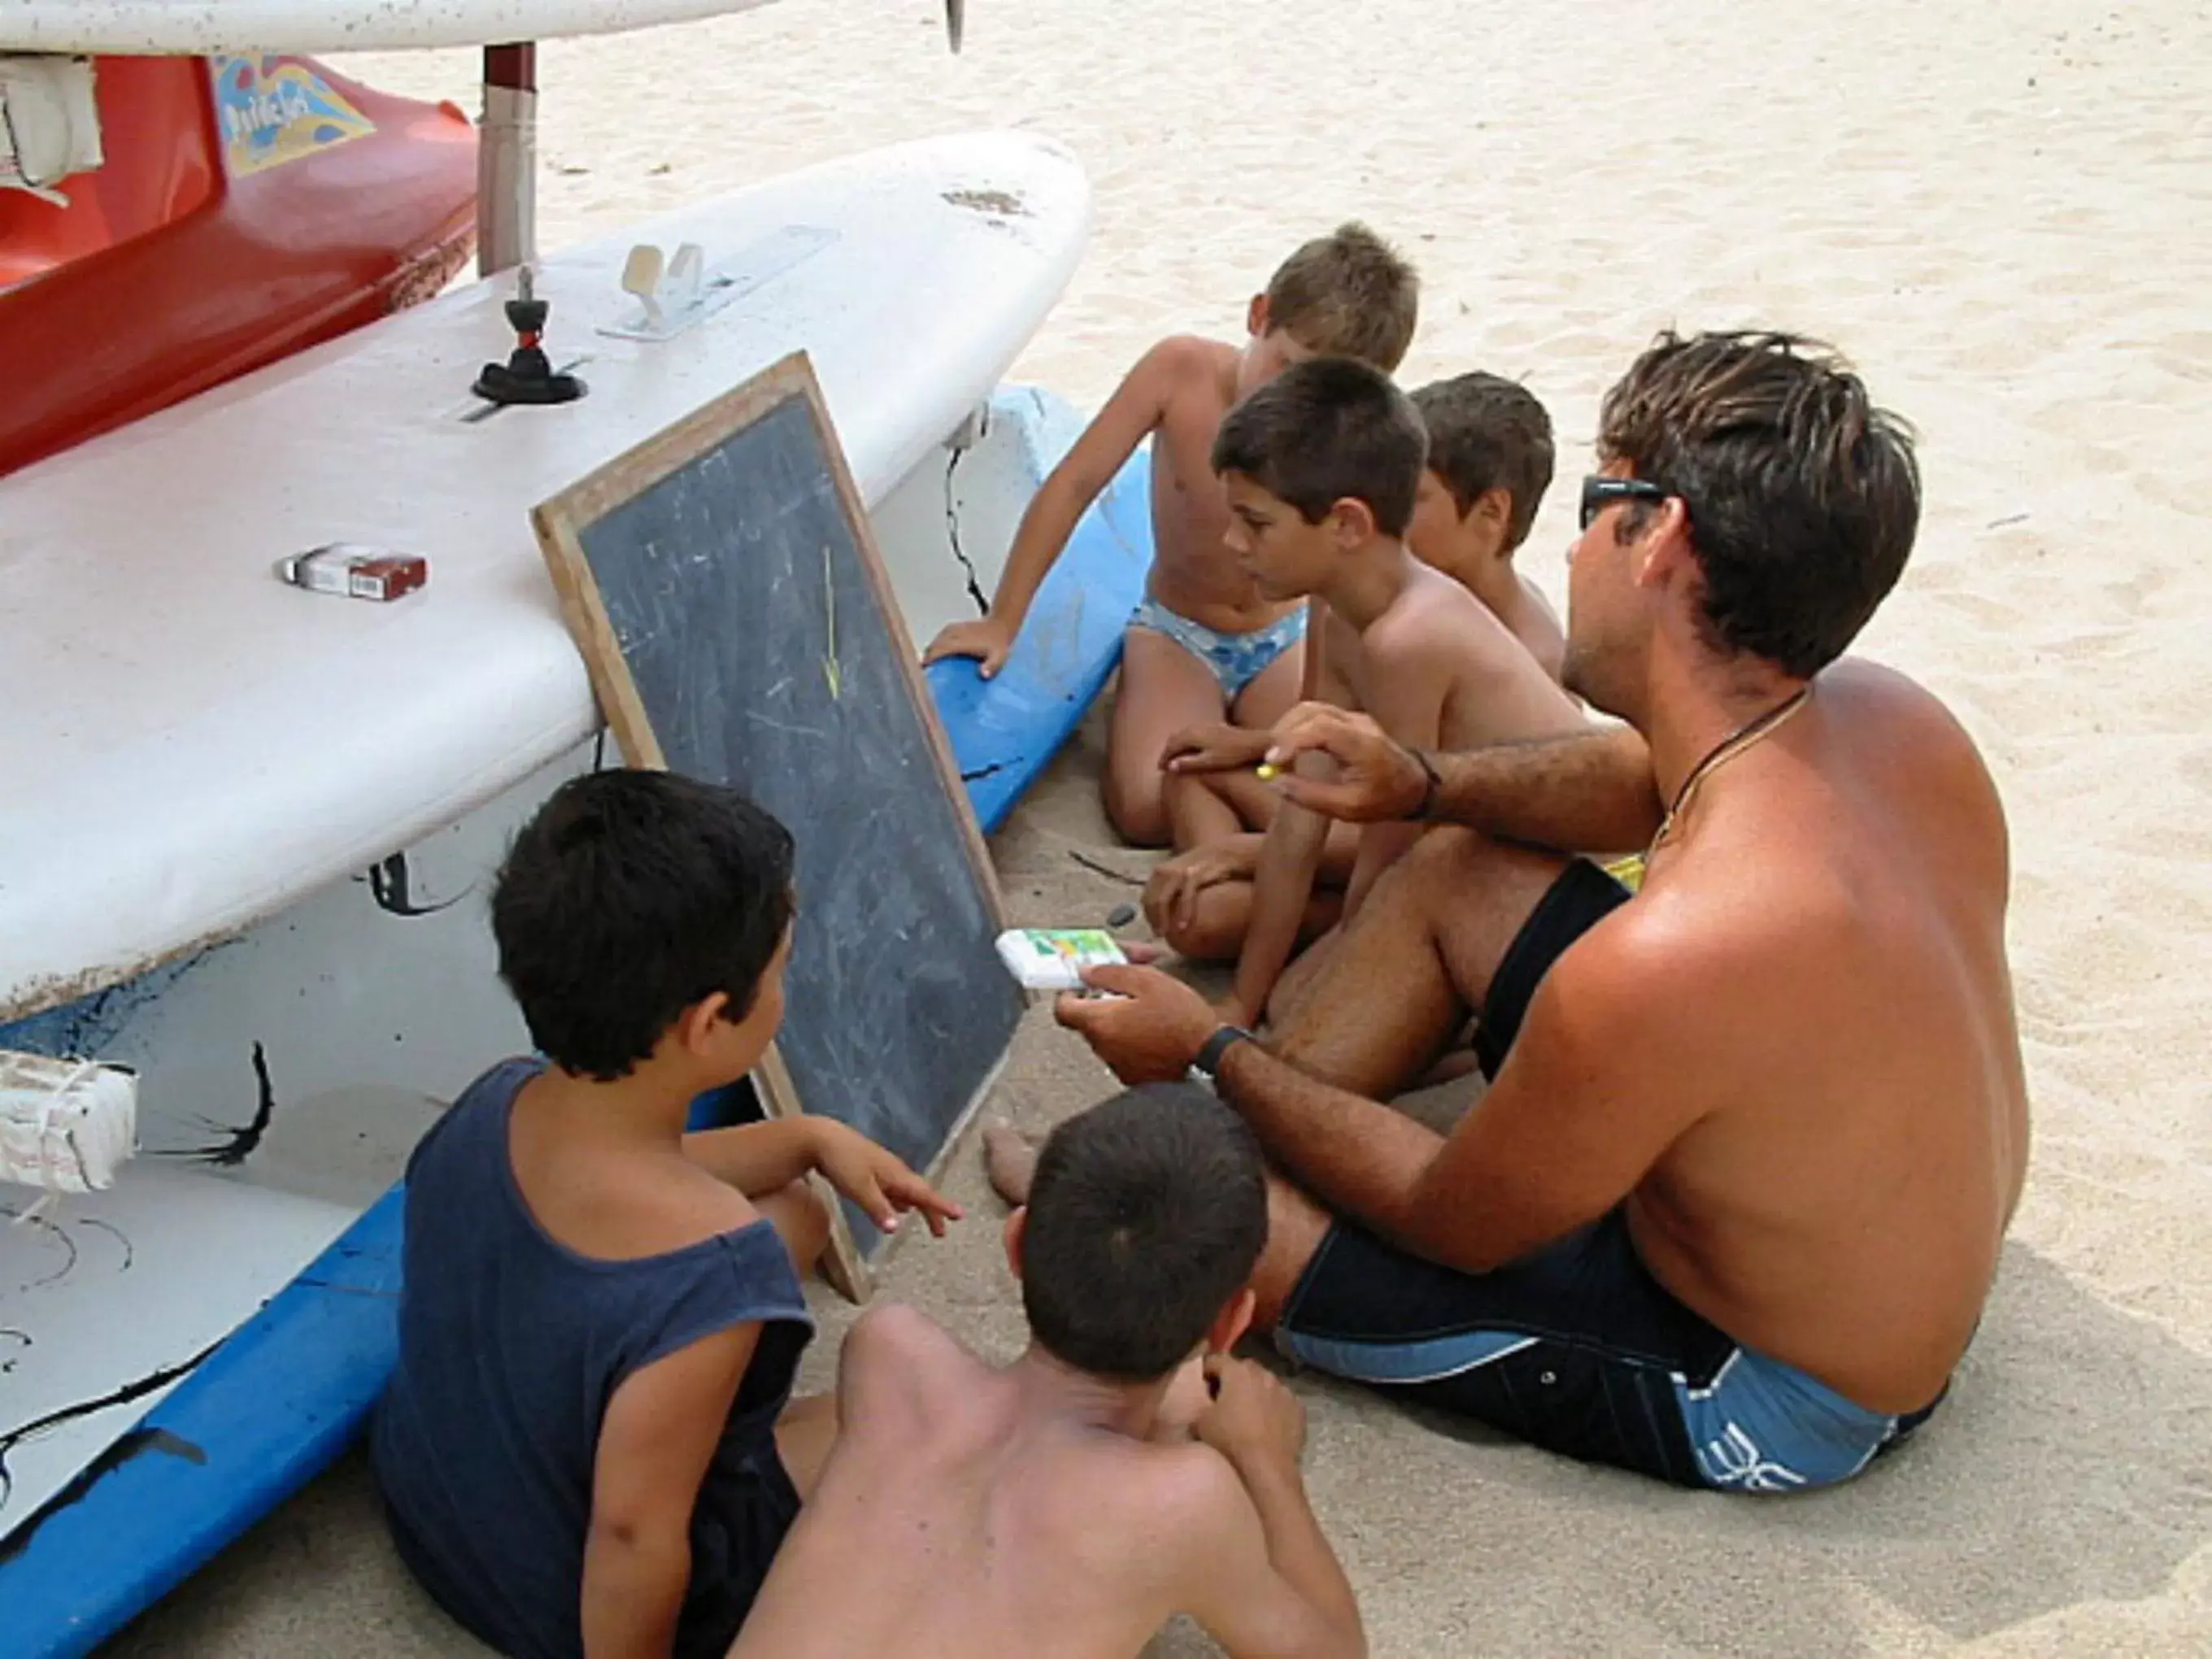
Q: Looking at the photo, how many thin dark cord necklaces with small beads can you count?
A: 1